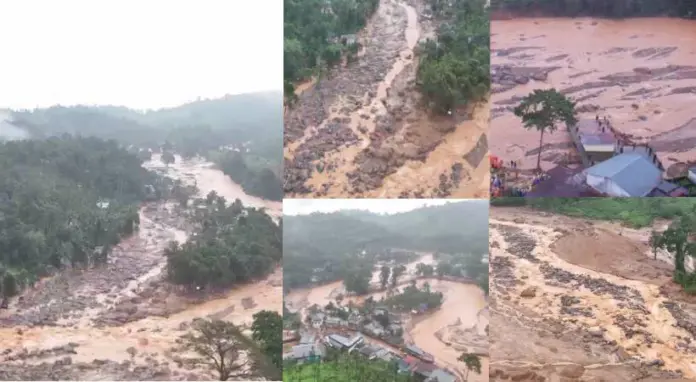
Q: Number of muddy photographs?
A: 5